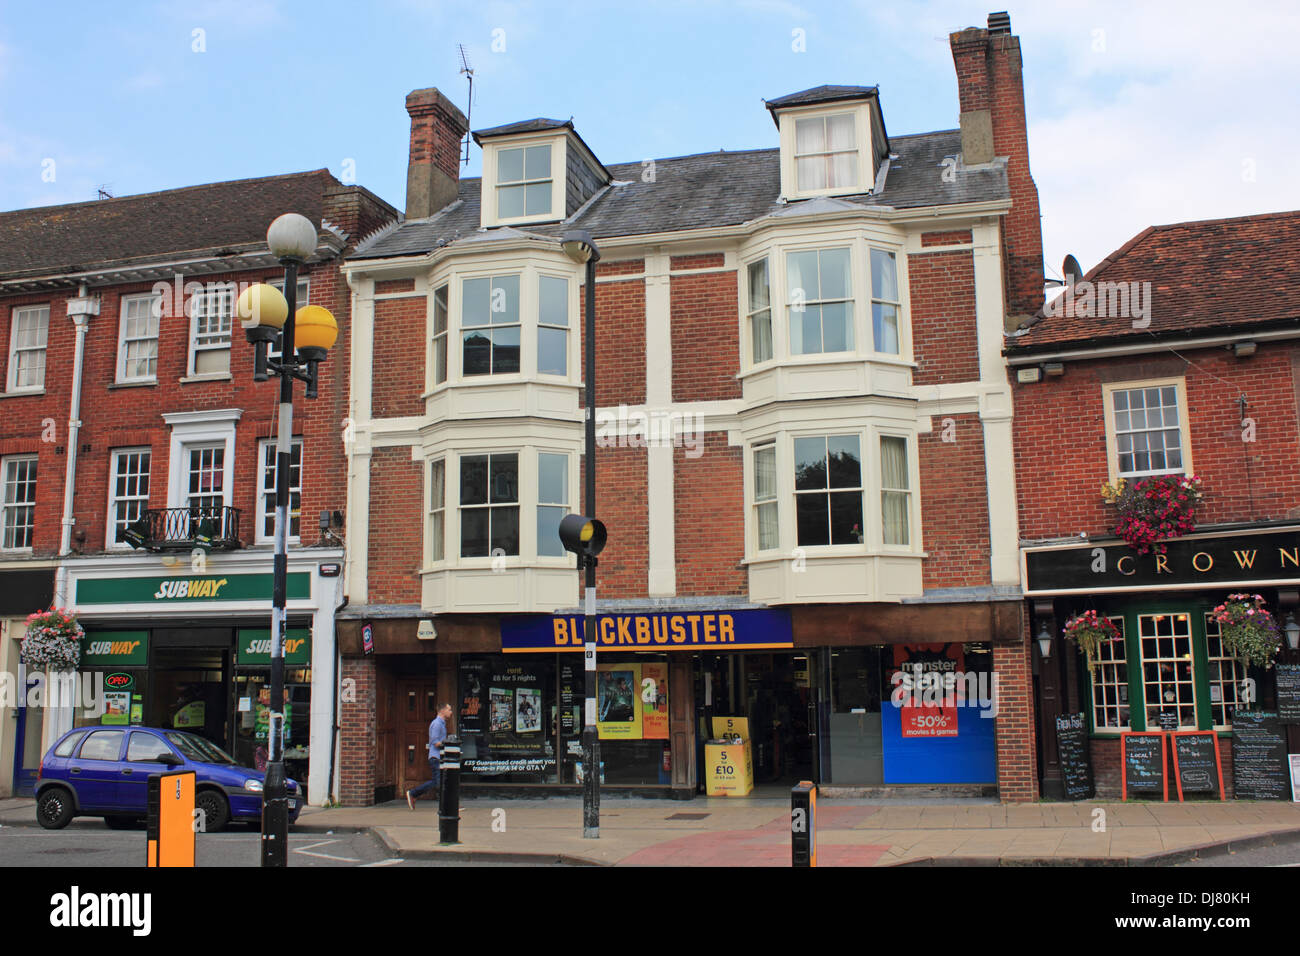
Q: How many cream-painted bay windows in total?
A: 4